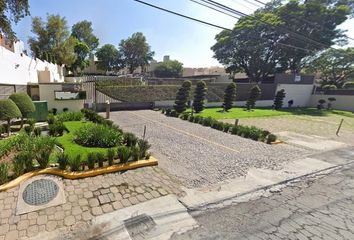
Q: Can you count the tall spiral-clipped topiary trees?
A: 5